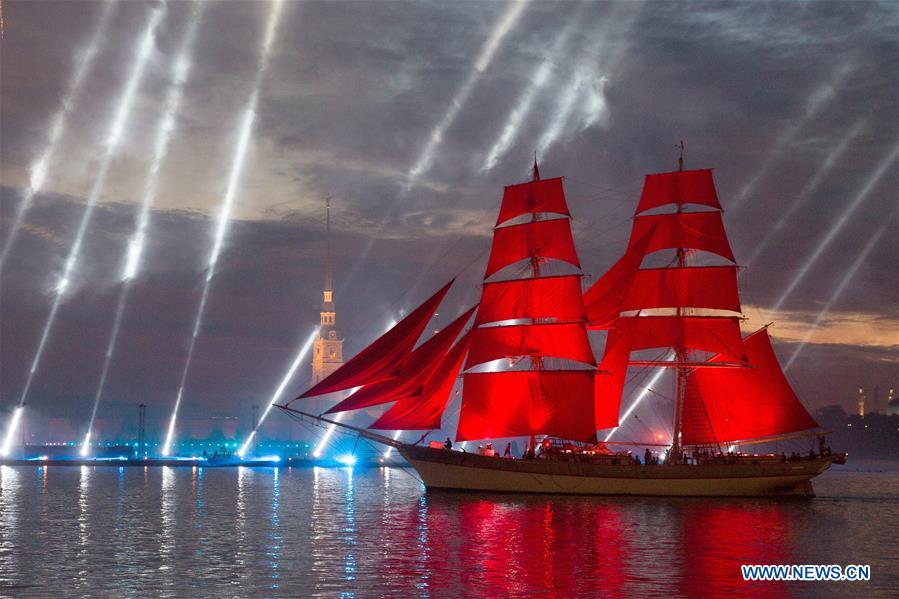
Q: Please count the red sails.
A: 15